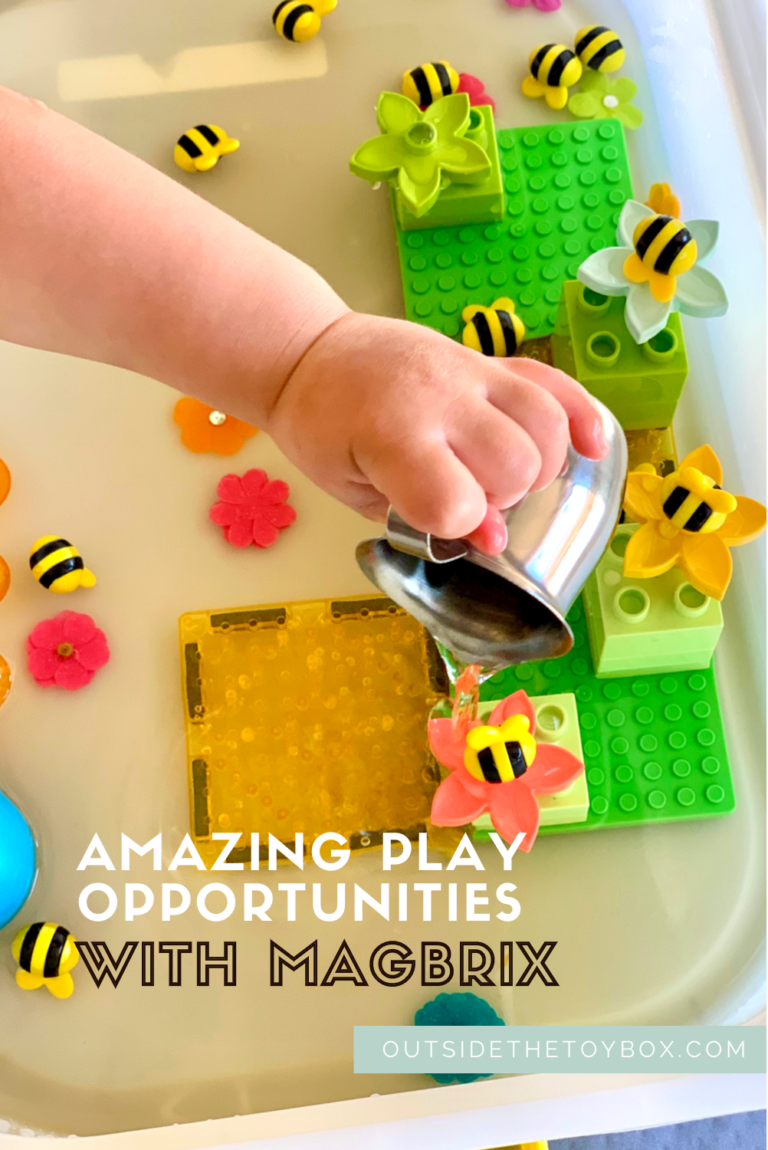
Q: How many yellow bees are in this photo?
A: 11